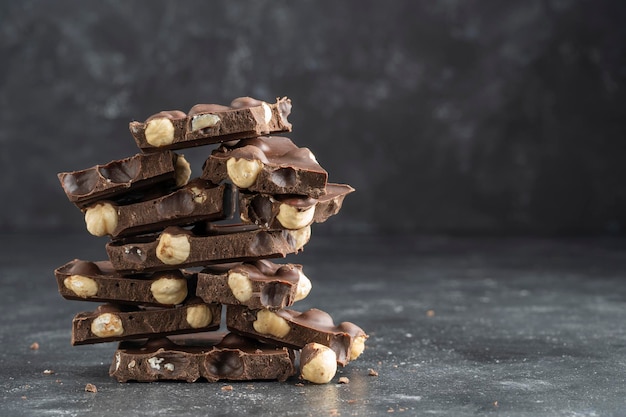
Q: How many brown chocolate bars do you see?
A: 11